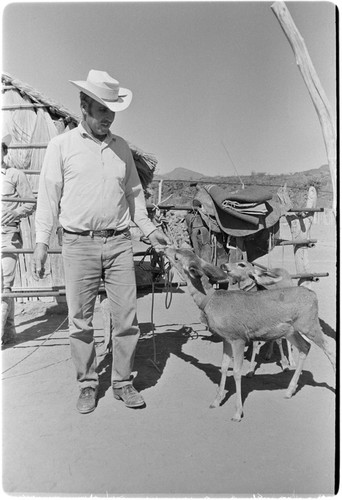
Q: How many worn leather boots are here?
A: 2